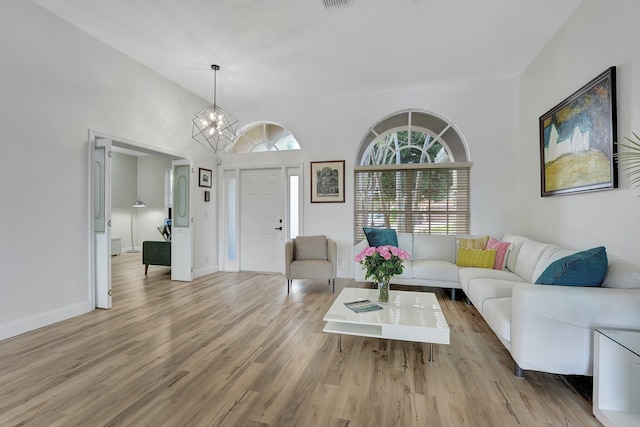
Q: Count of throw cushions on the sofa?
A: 5